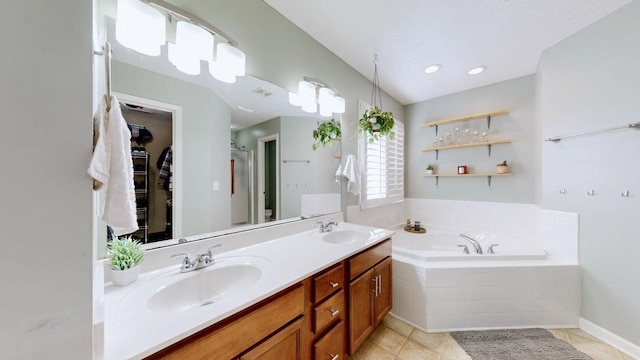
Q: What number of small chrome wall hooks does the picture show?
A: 3